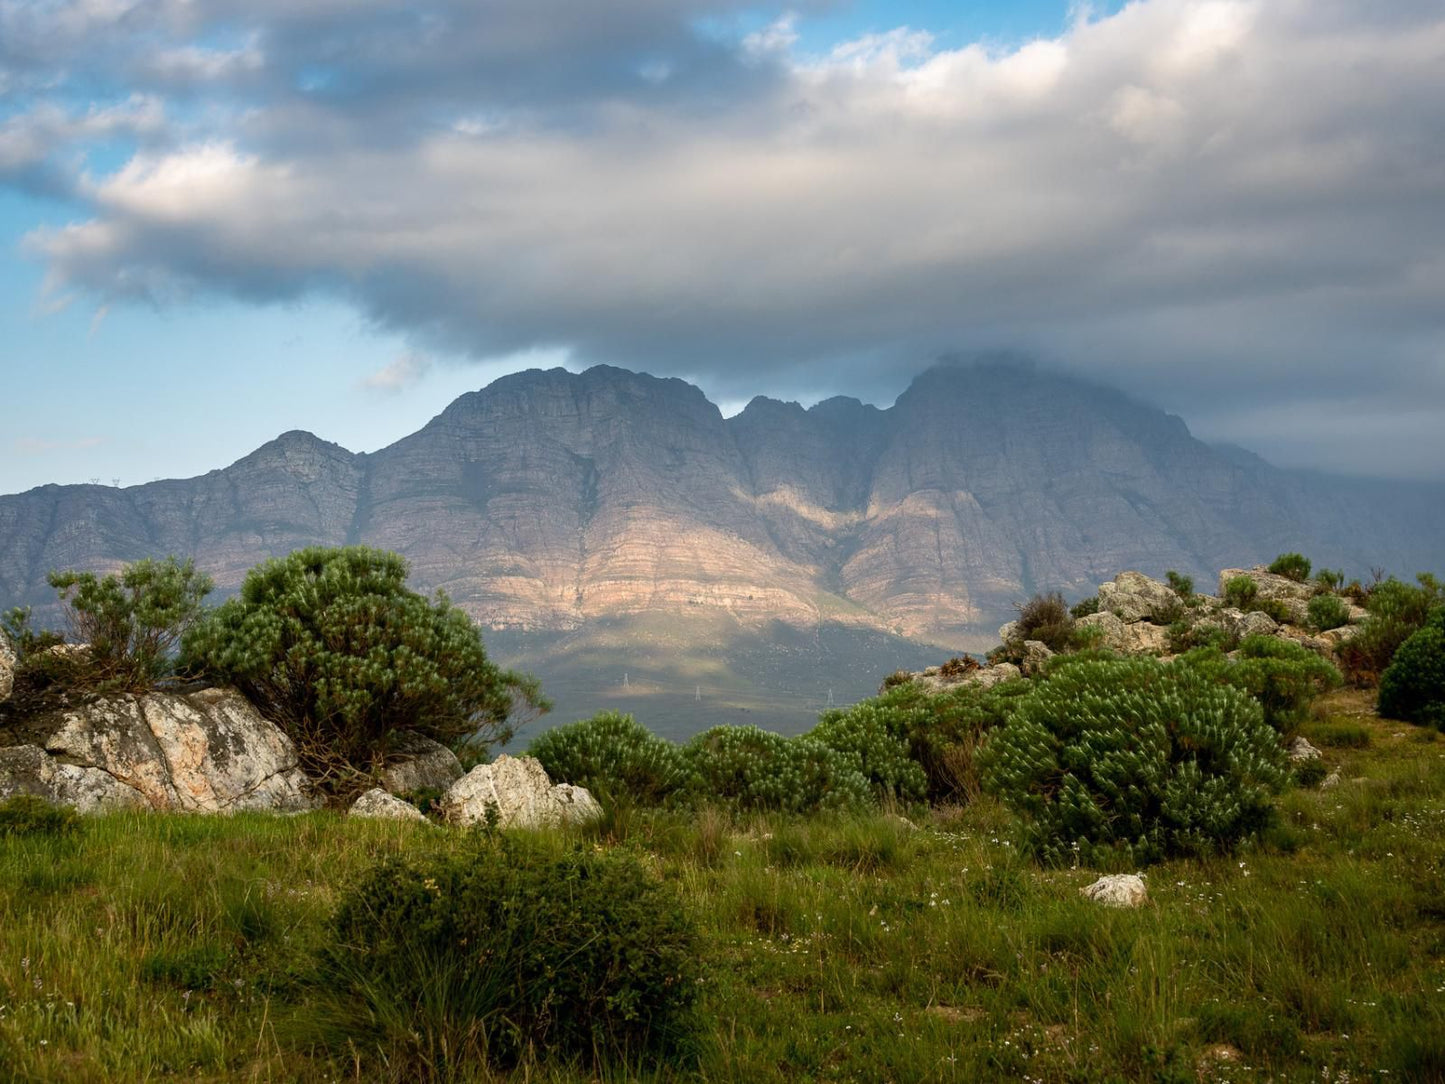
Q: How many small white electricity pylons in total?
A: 3